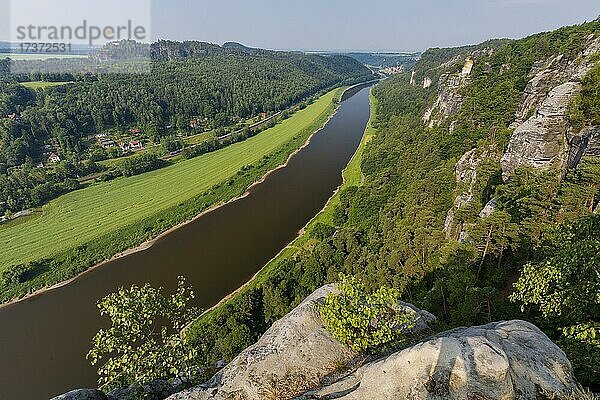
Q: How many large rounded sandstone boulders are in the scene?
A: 2